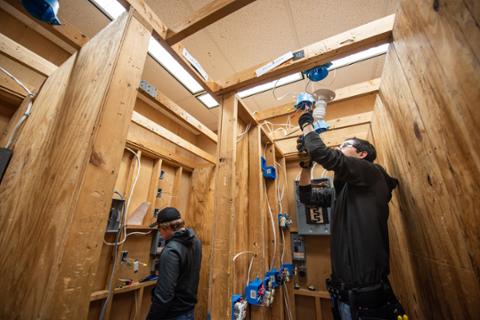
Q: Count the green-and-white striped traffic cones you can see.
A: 0